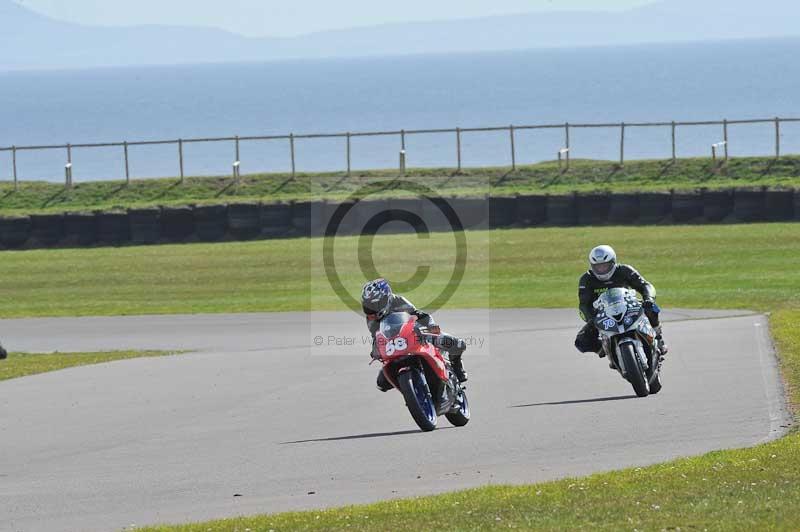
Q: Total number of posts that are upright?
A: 15